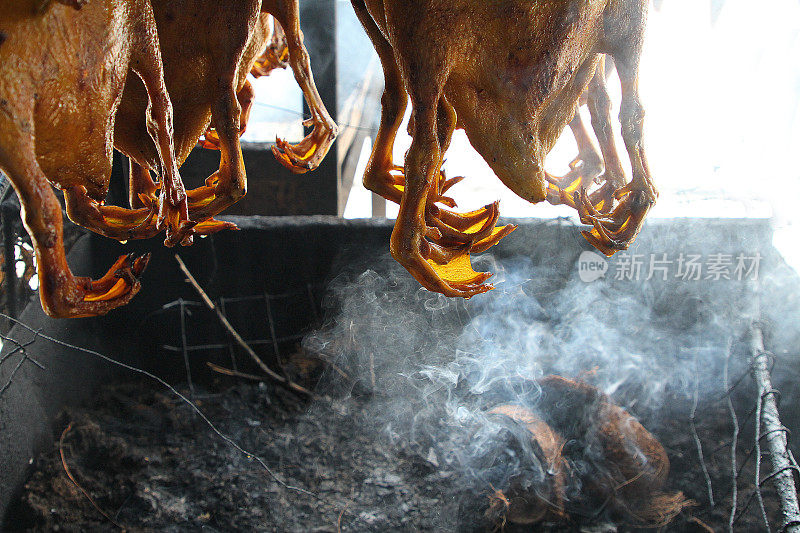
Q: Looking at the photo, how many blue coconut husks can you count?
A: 0